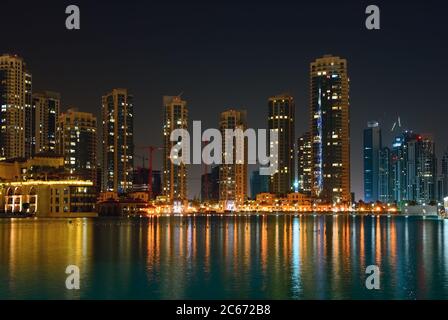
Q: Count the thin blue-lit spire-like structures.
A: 1